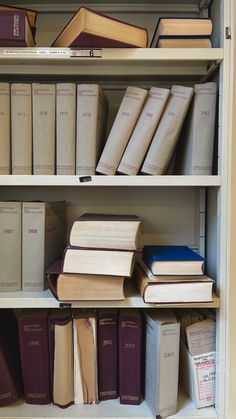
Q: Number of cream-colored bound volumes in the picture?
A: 12